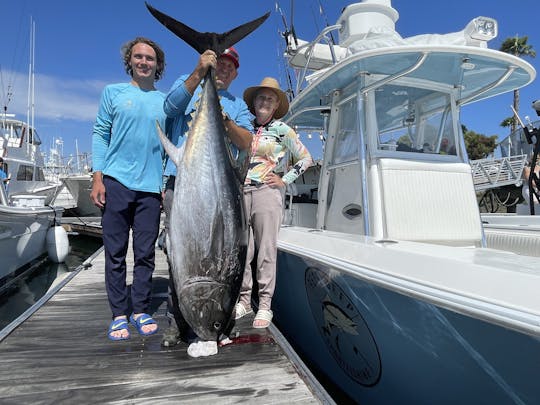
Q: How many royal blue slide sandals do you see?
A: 2